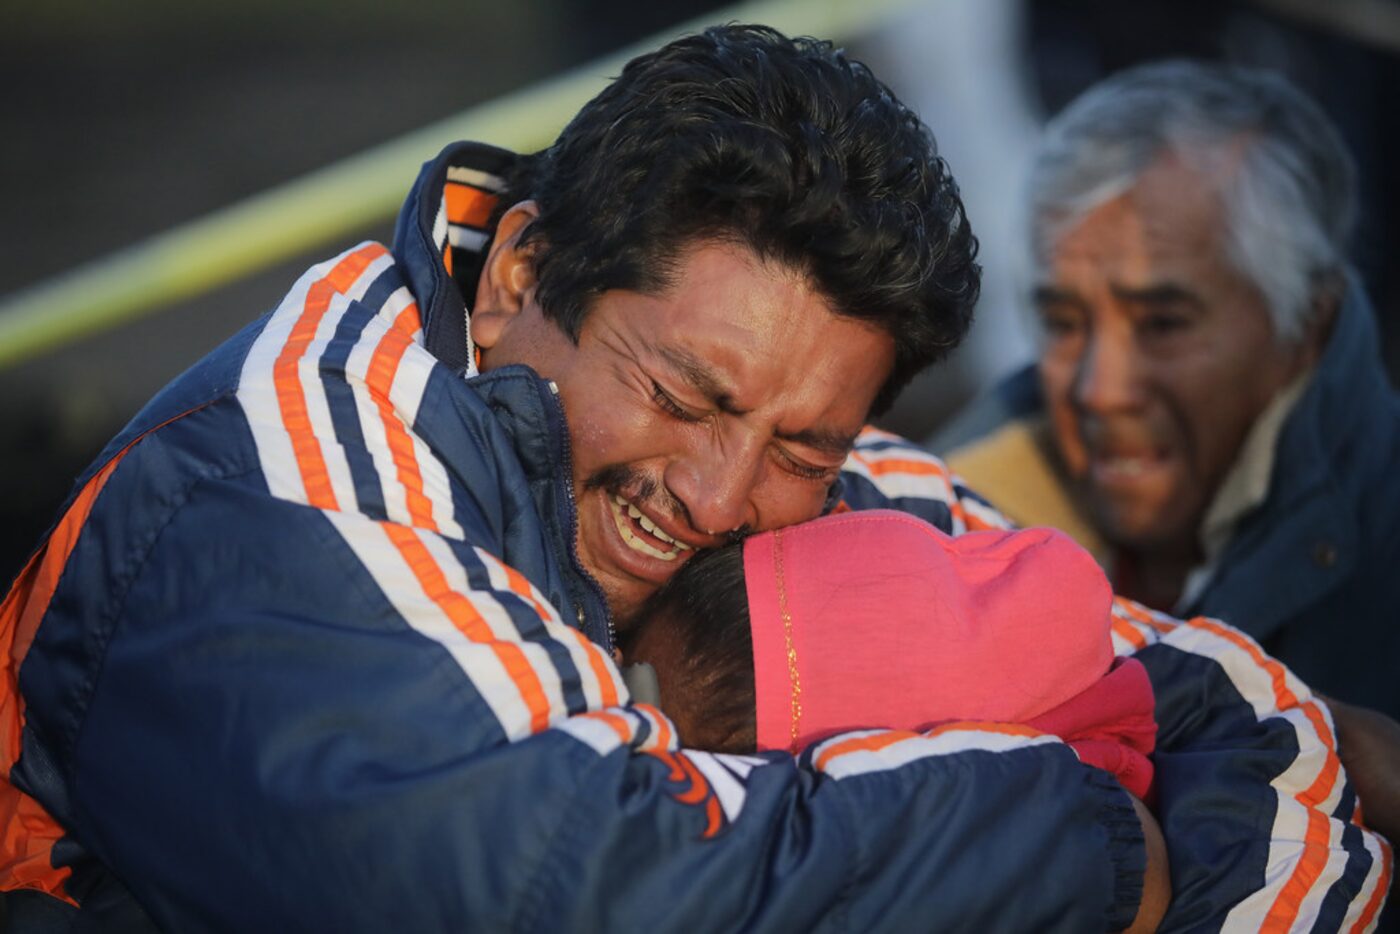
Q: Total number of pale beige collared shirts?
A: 1